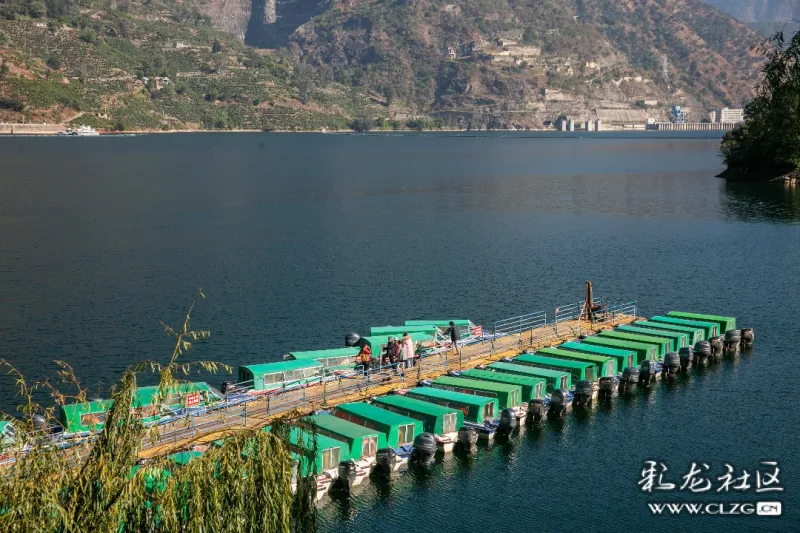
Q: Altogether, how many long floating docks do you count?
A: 1